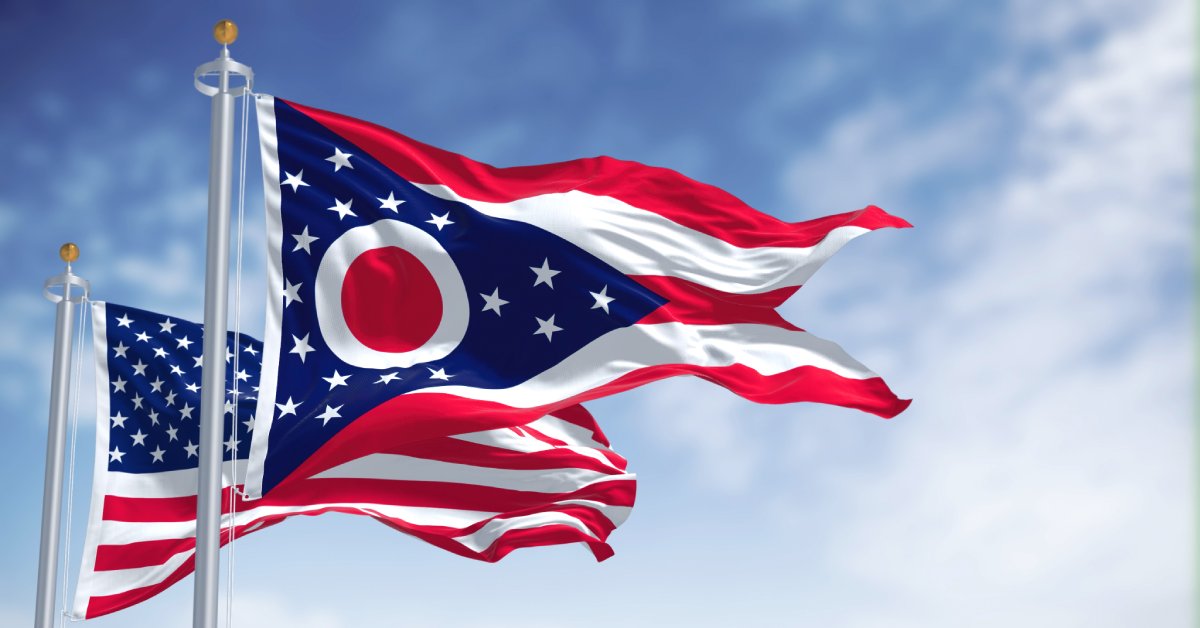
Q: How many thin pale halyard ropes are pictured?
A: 4